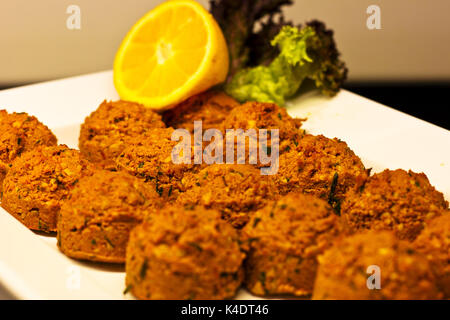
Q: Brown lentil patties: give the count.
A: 14